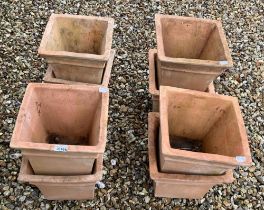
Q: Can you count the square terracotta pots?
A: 8